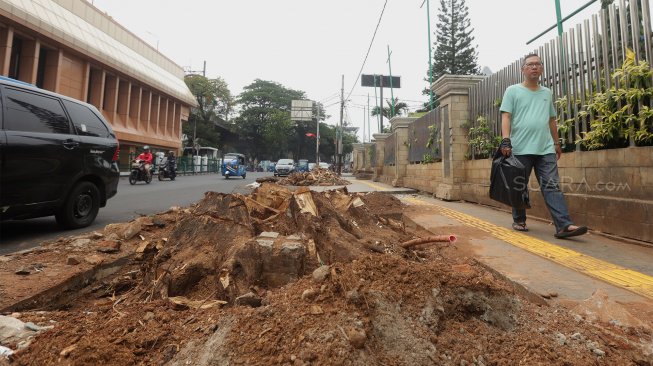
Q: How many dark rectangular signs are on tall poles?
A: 1